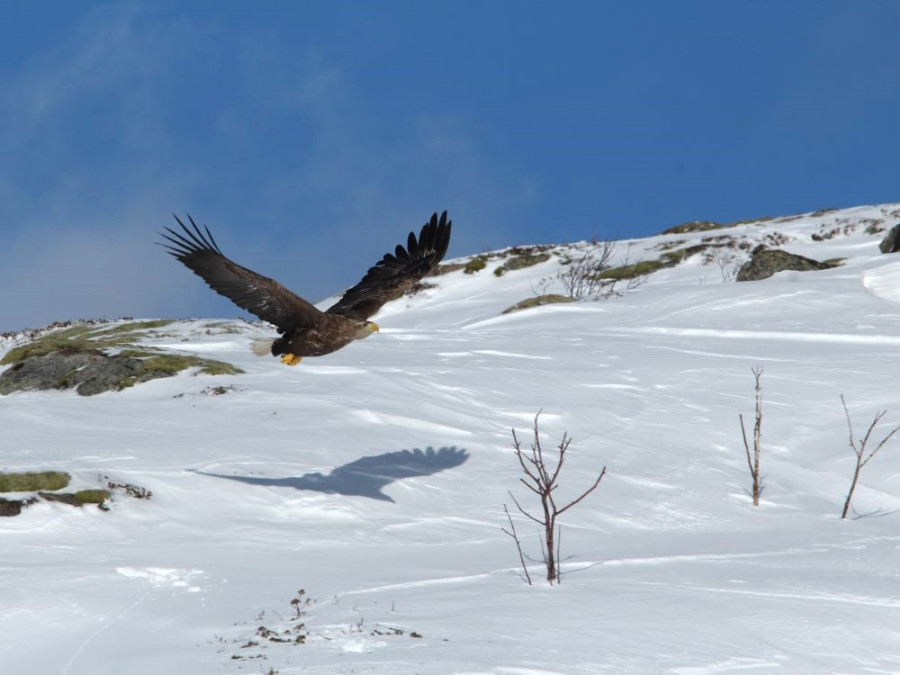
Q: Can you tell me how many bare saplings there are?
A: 3